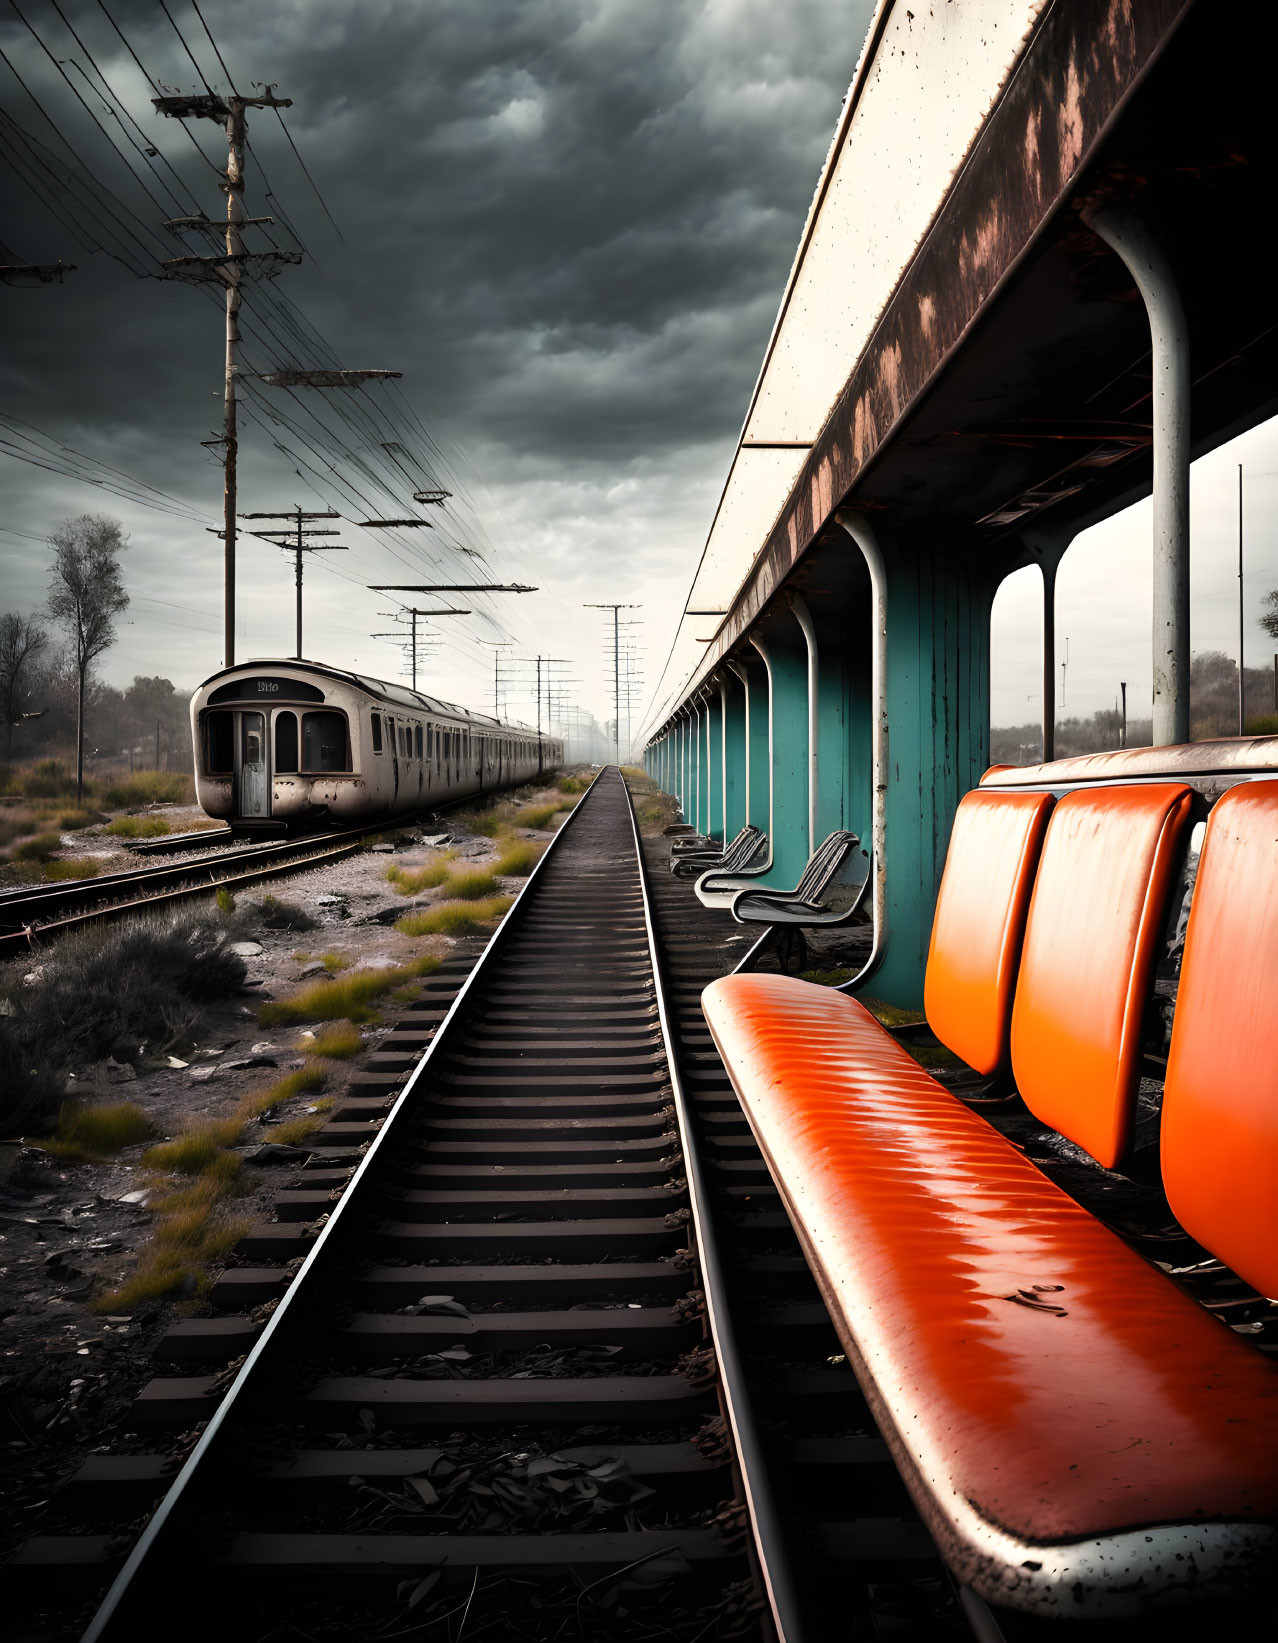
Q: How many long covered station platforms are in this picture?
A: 1